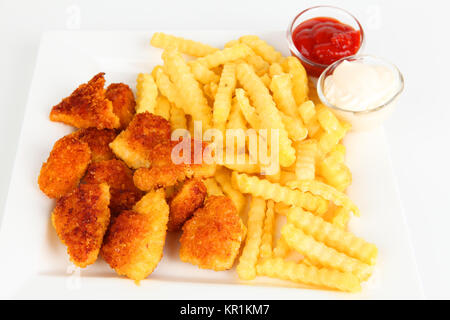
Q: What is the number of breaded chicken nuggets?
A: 11